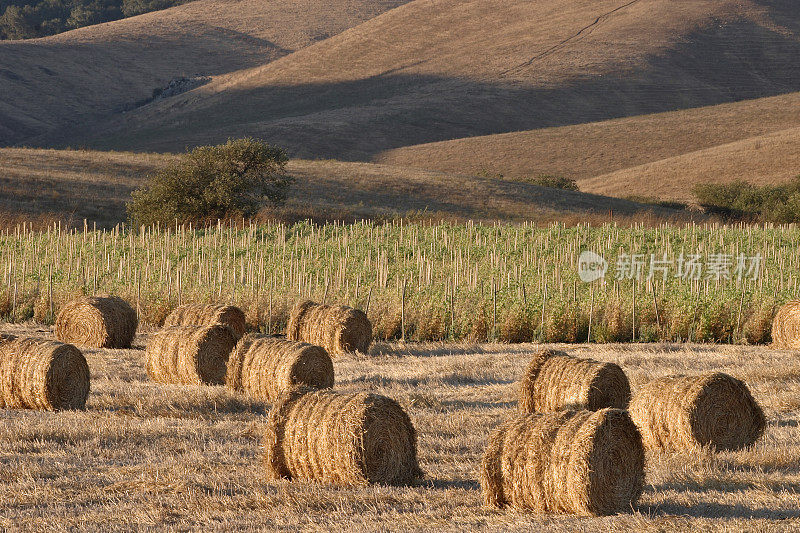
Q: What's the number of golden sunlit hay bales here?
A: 11